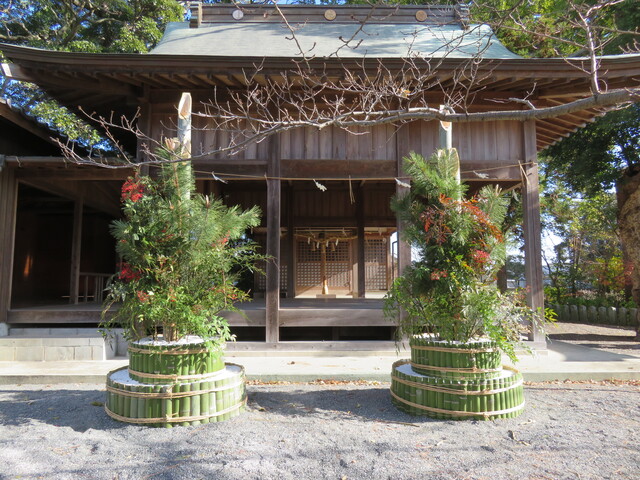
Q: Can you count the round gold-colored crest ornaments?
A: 3